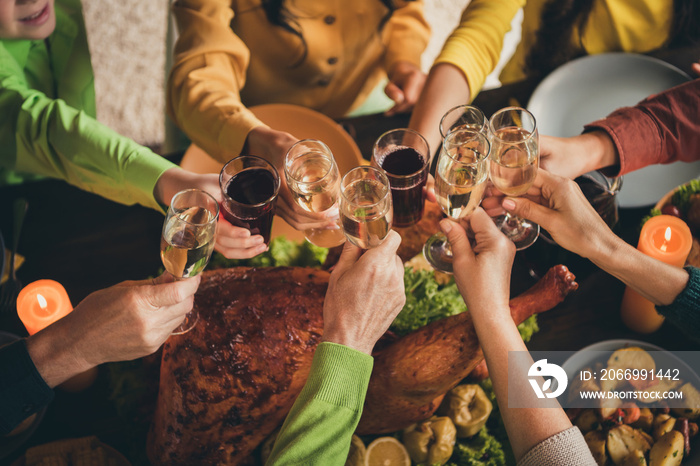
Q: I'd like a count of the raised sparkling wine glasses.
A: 6